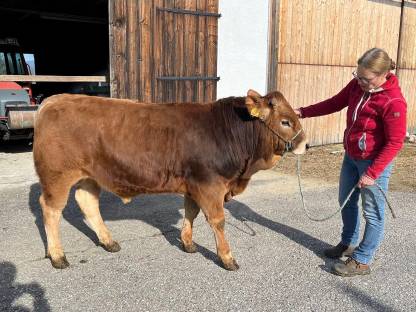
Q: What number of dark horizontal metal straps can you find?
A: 2